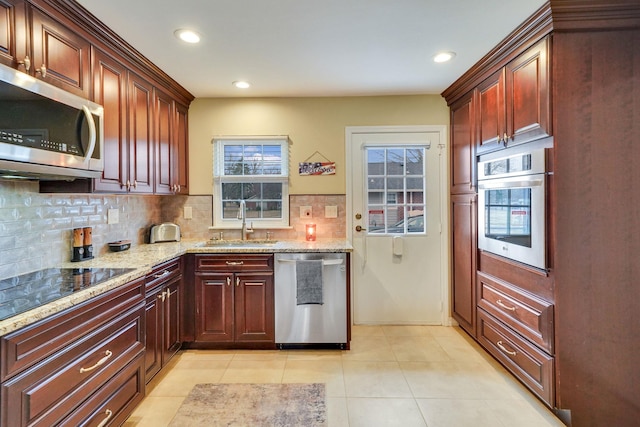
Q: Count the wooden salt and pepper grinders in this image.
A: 2